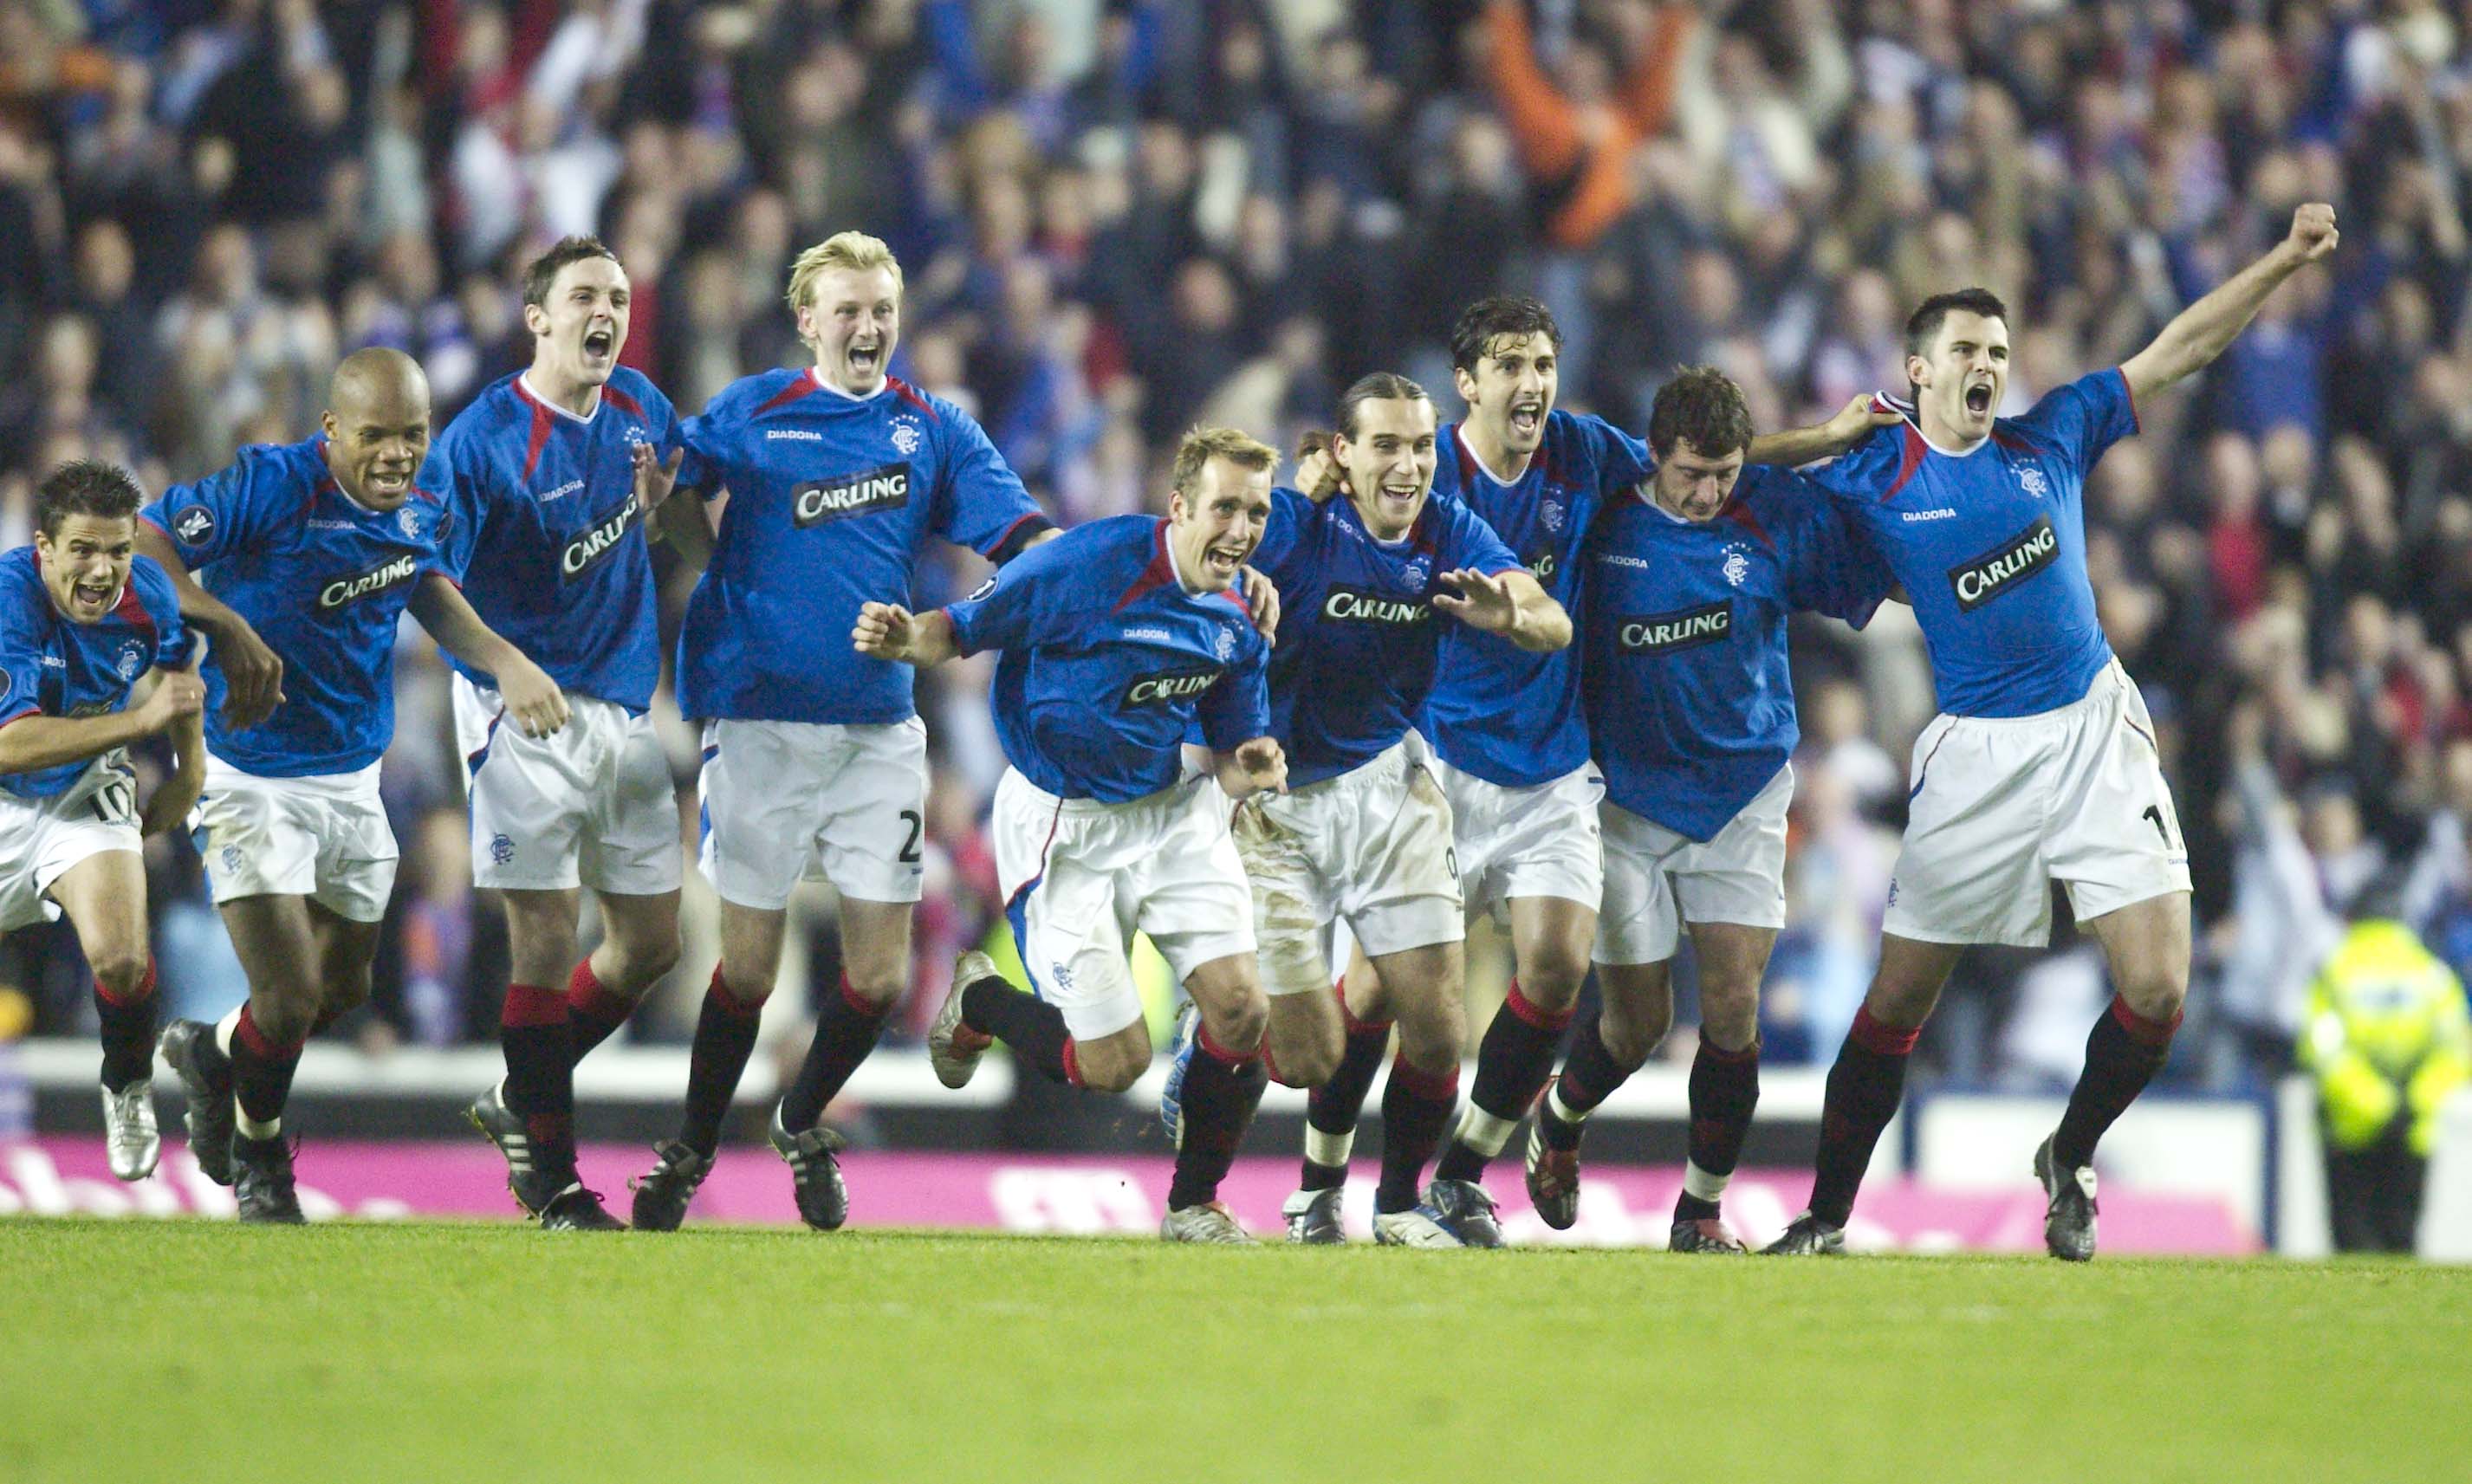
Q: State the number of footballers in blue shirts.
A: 9